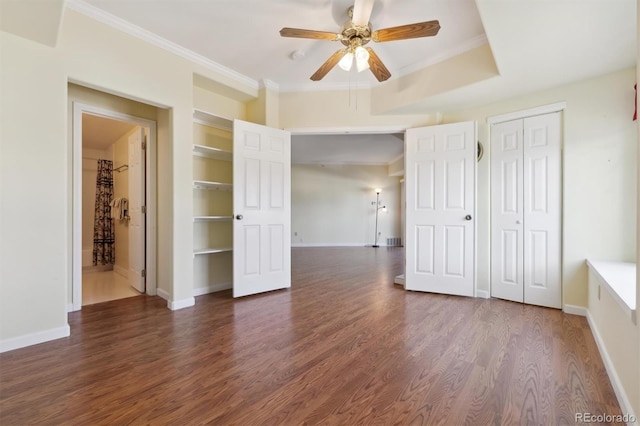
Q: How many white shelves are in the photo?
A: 5